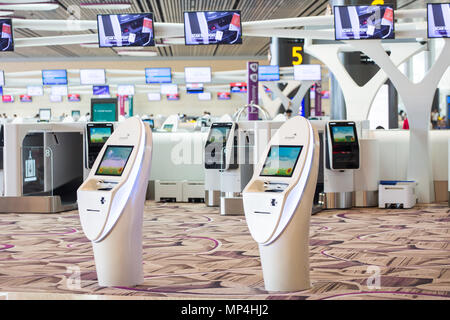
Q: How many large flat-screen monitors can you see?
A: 5